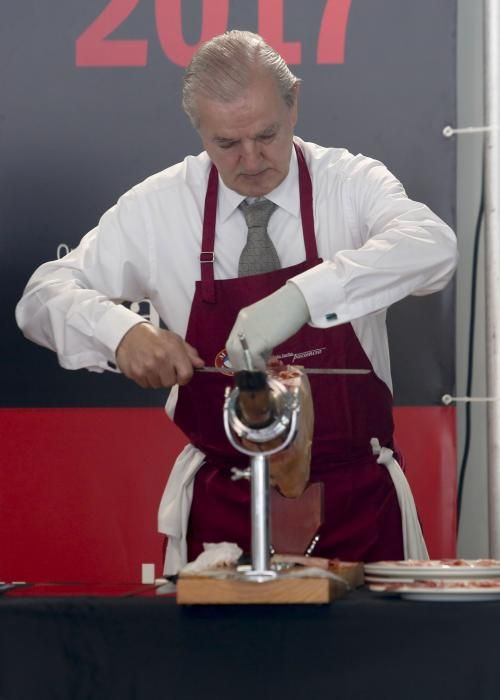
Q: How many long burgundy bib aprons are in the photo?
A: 1